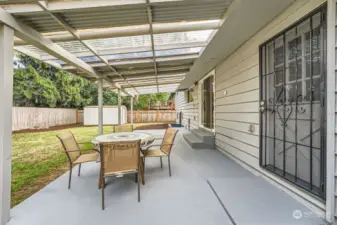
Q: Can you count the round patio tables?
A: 1